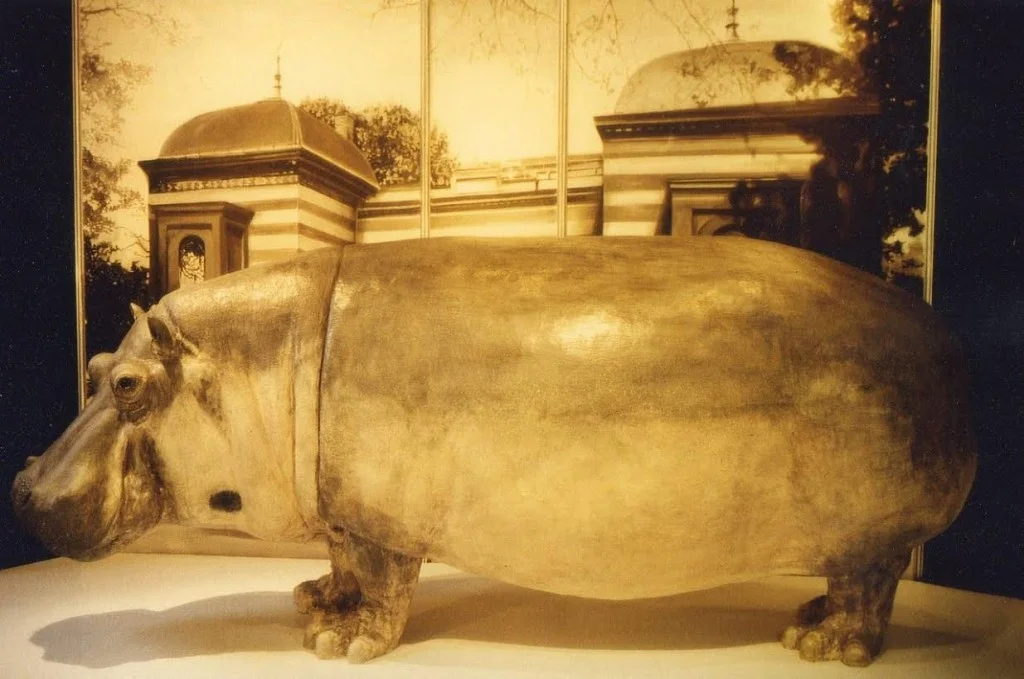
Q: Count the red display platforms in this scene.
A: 0